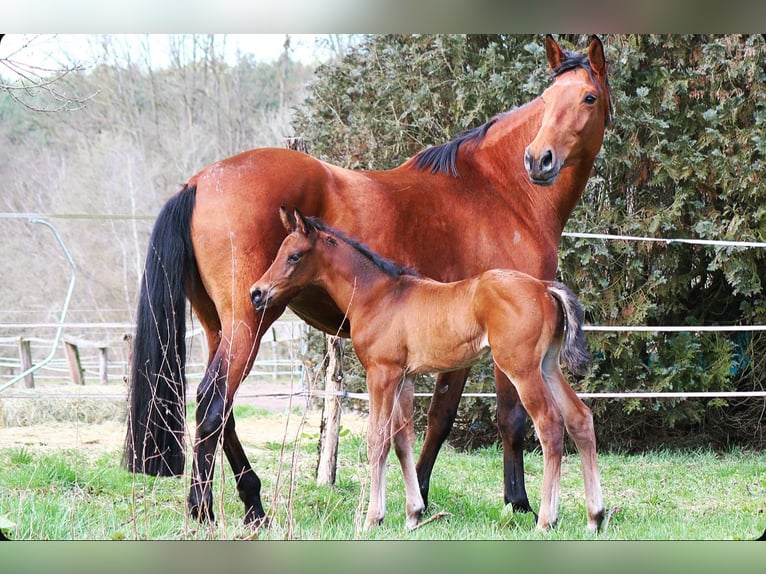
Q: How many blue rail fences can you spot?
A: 0